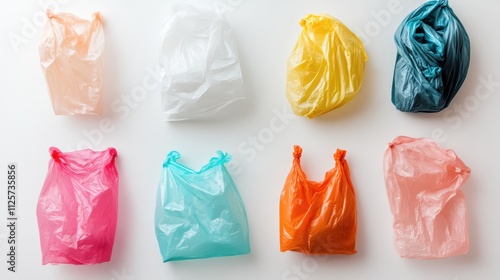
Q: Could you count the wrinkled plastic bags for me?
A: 8